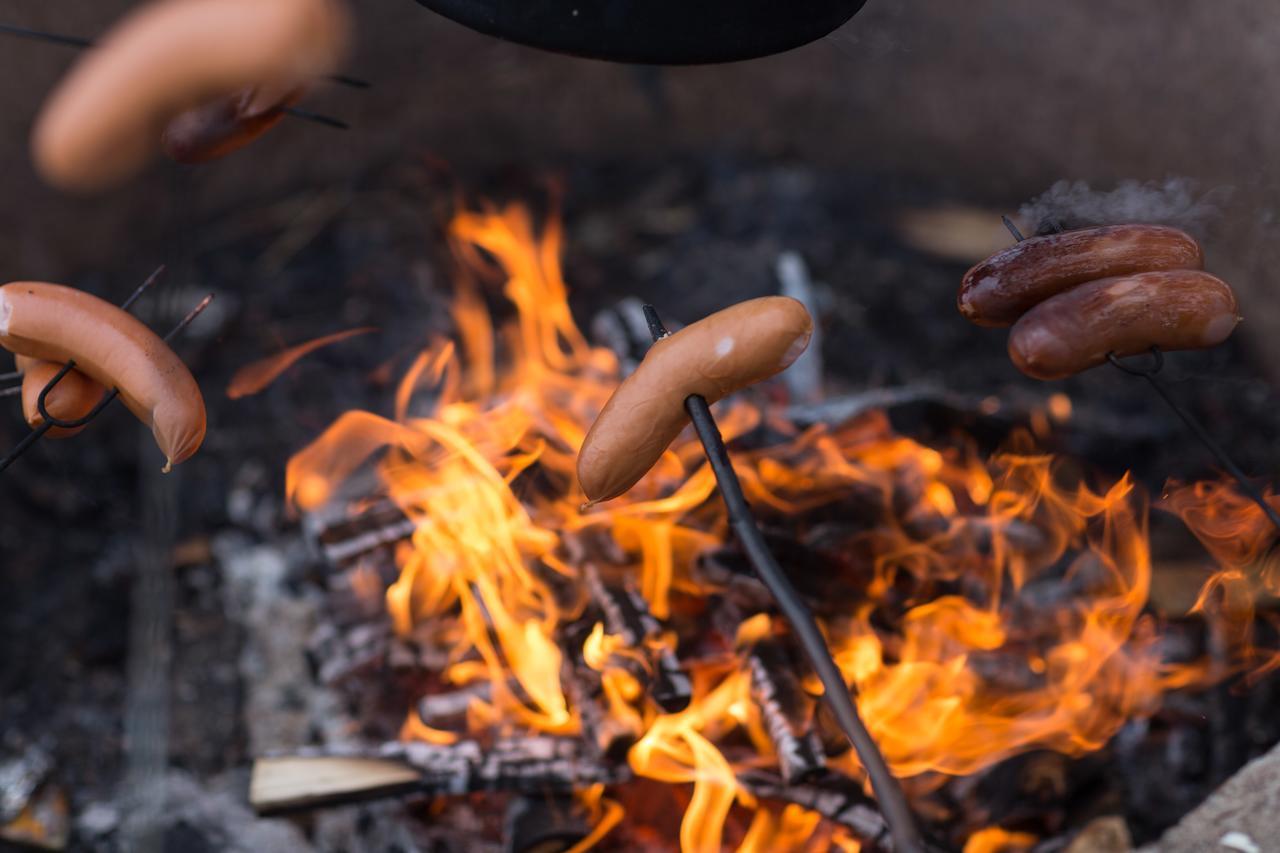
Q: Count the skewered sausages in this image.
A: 7